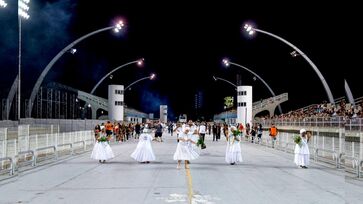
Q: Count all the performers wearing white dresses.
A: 5